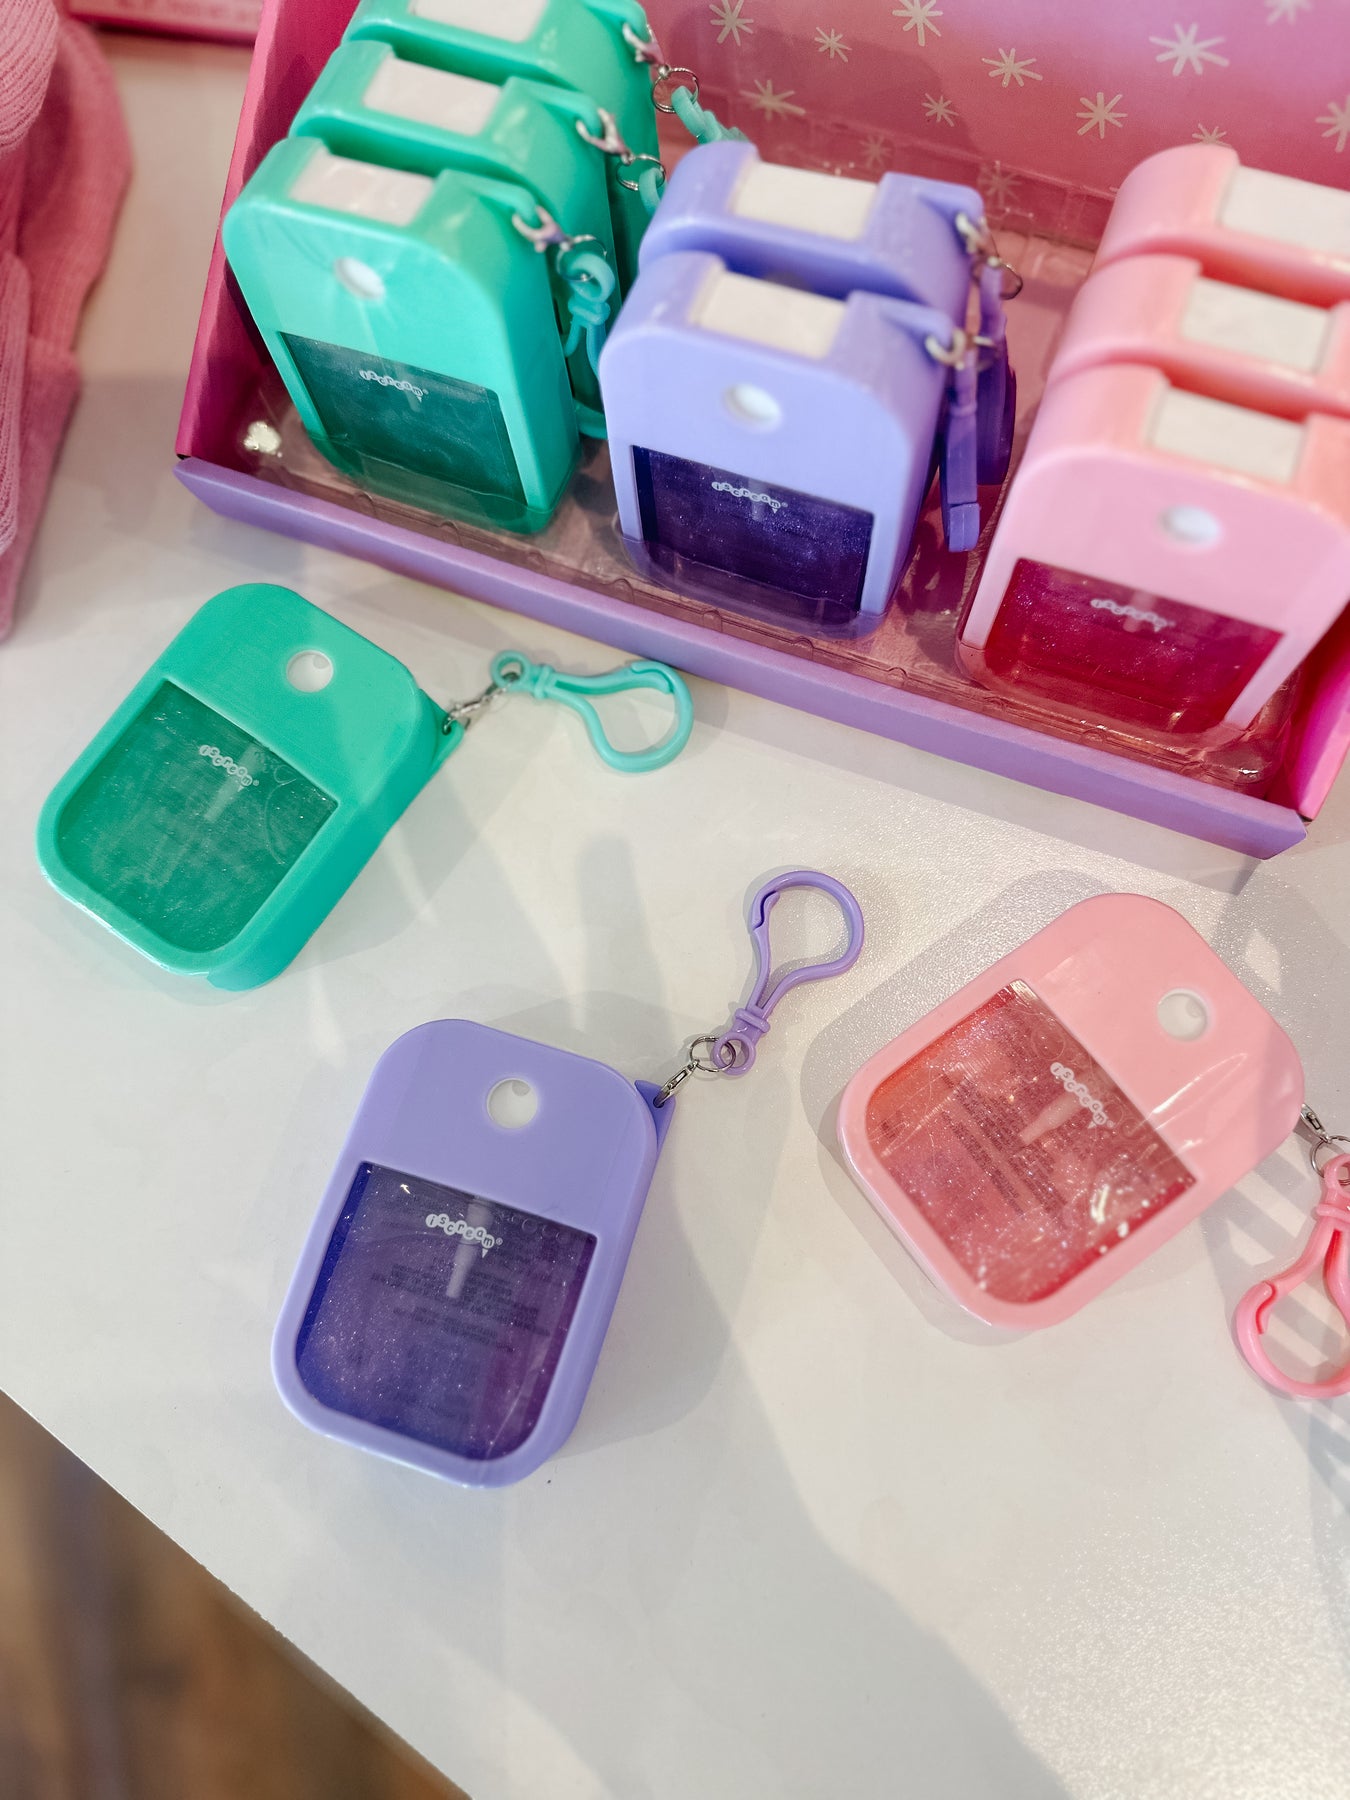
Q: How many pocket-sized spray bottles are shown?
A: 11